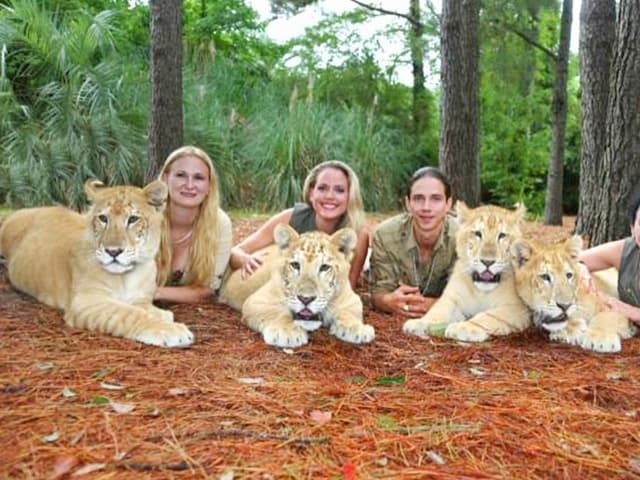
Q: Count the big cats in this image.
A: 4